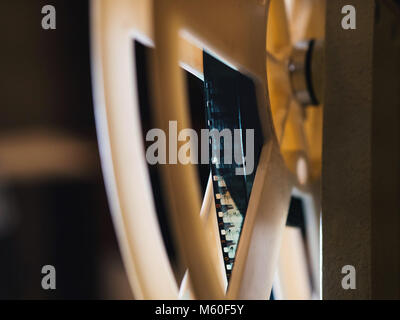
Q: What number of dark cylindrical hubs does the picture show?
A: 1